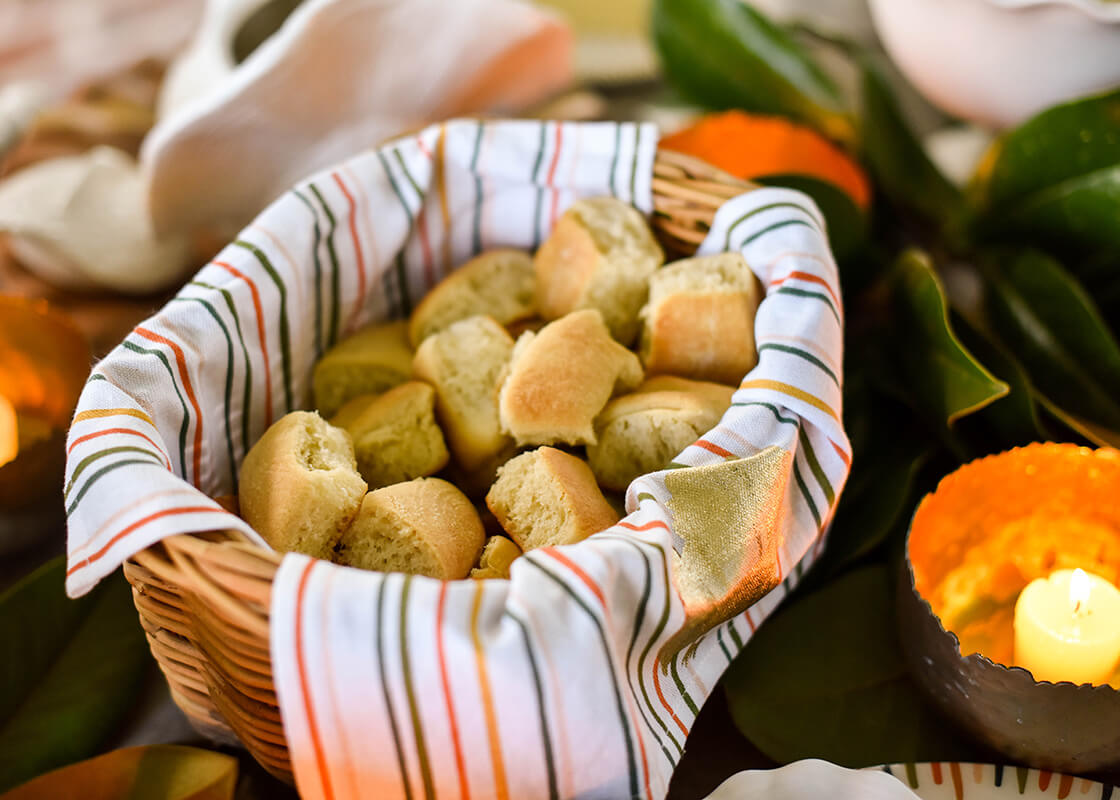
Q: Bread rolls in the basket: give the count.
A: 12